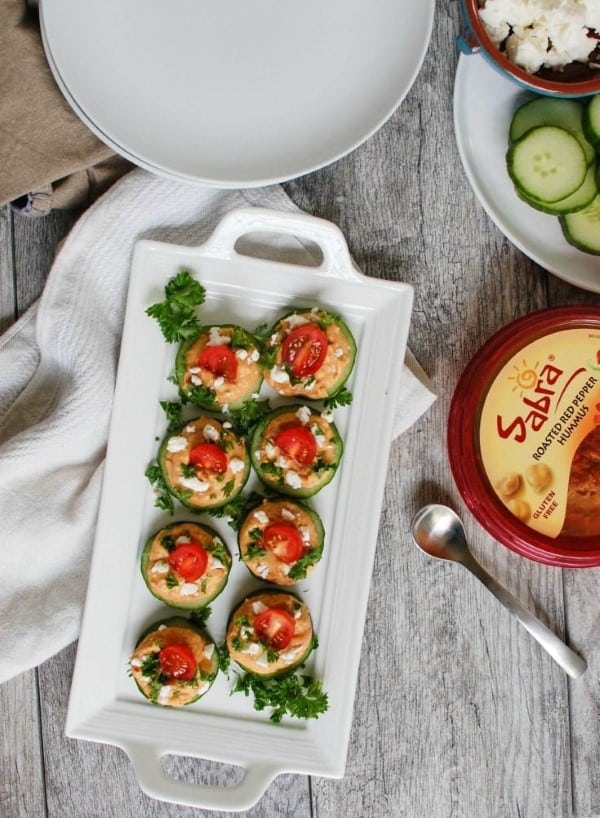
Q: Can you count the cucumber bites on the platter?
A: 8